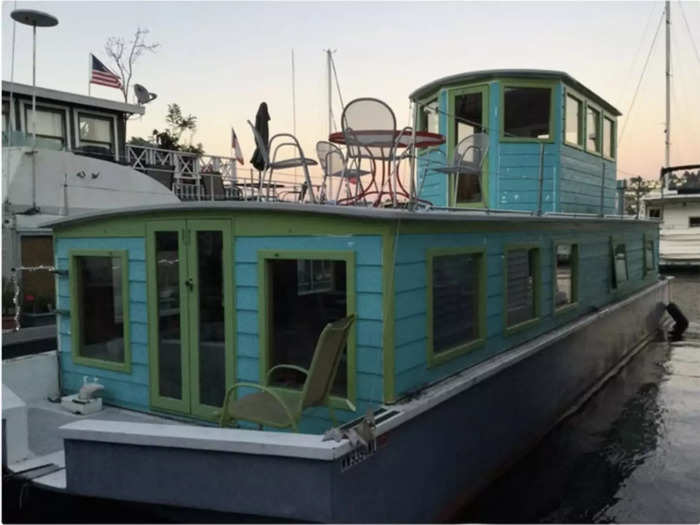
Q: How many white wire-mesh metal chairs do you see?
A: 4